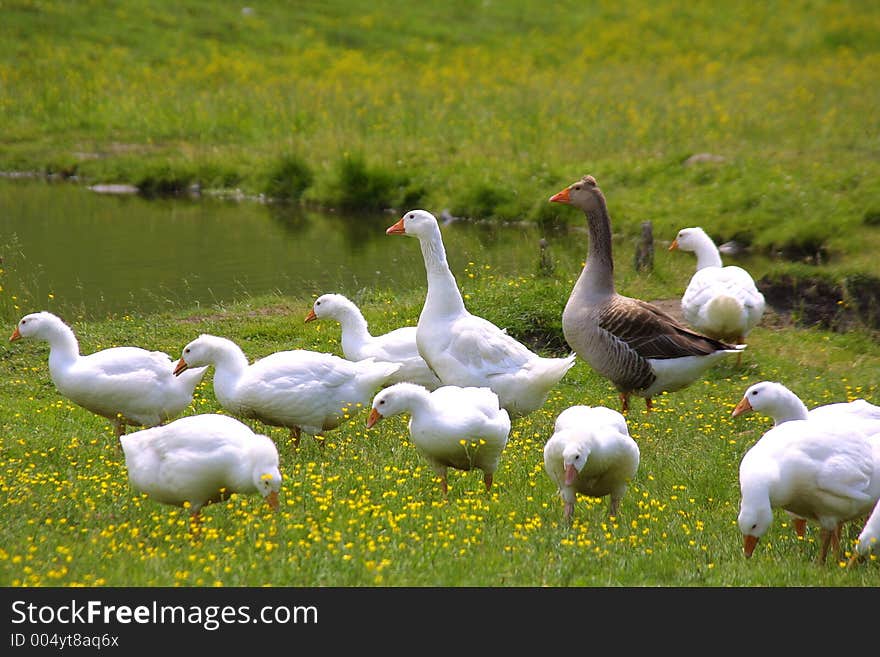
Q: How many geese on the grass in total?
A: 12